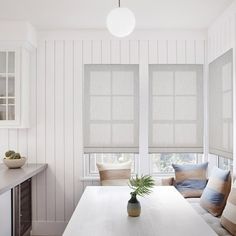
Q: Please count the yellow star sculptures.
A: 0